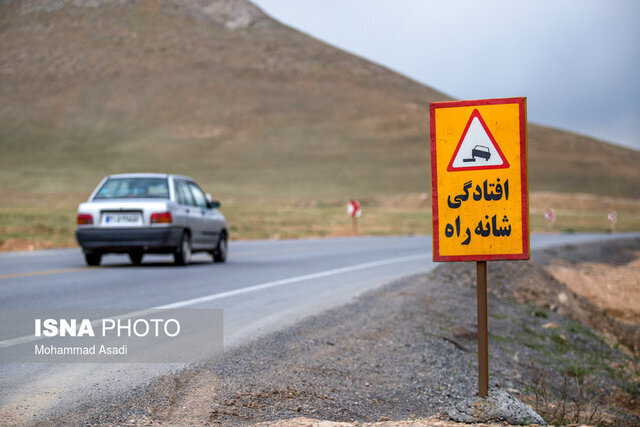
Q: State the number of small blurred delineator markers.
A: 3